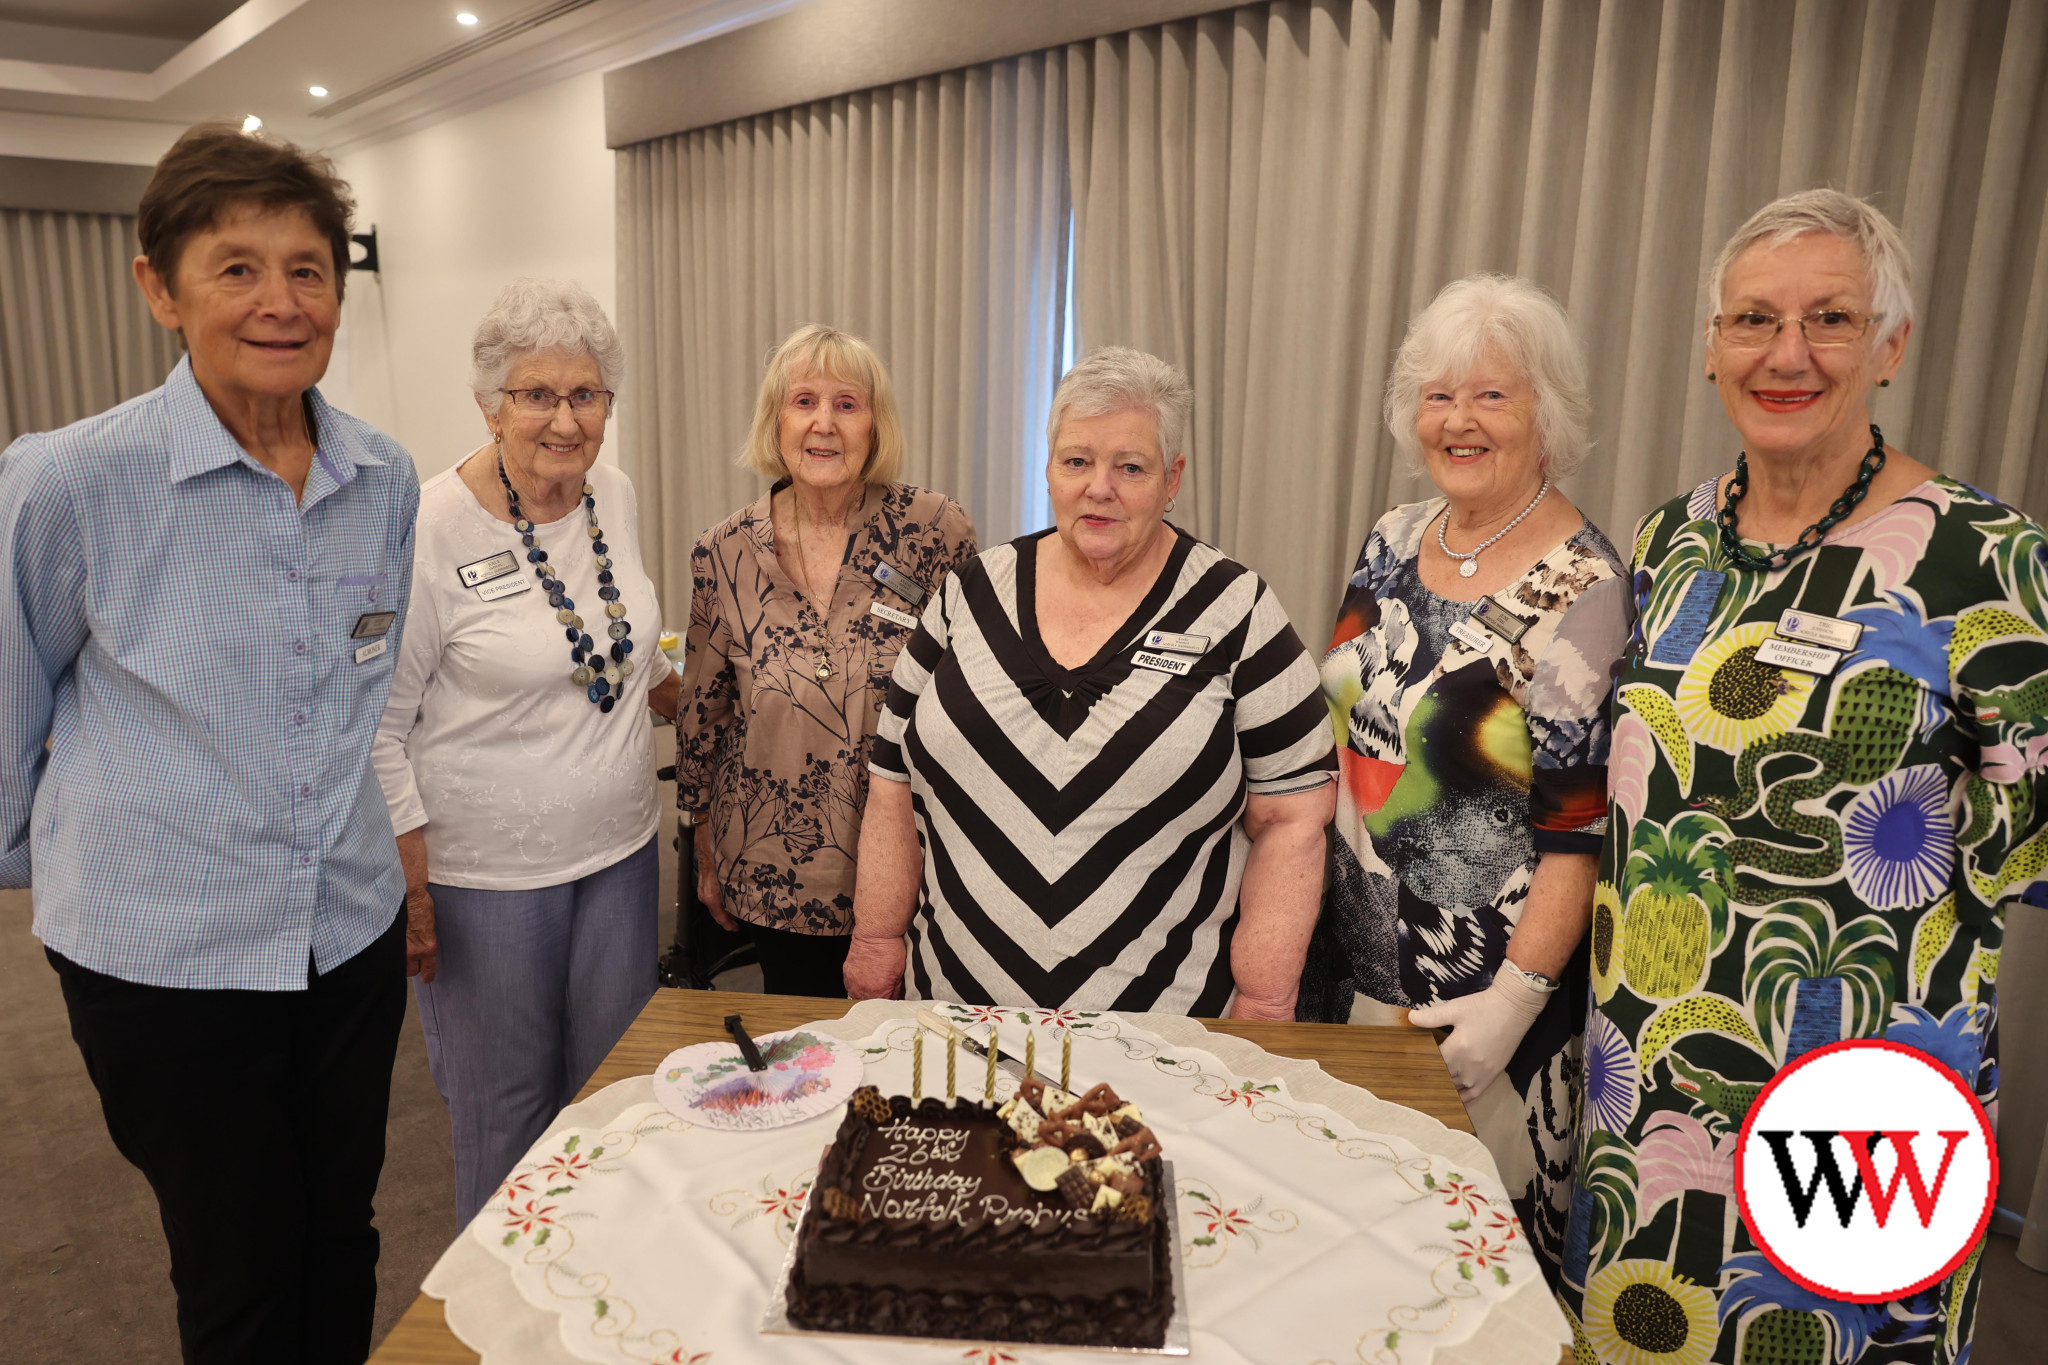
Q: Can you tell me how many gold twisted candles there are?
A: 5